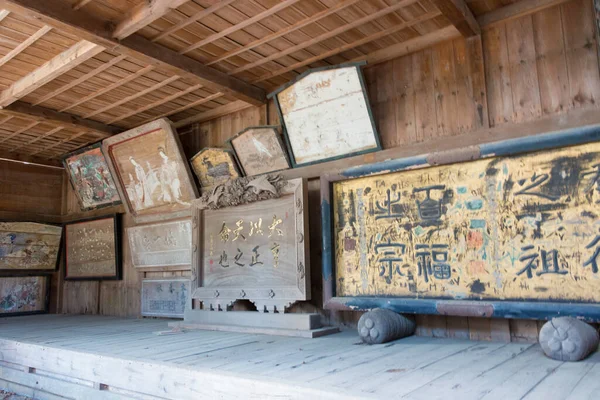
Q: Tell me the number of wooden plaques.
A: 12